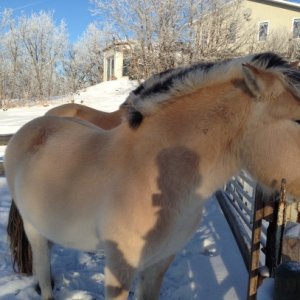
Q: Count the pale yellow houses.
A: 1